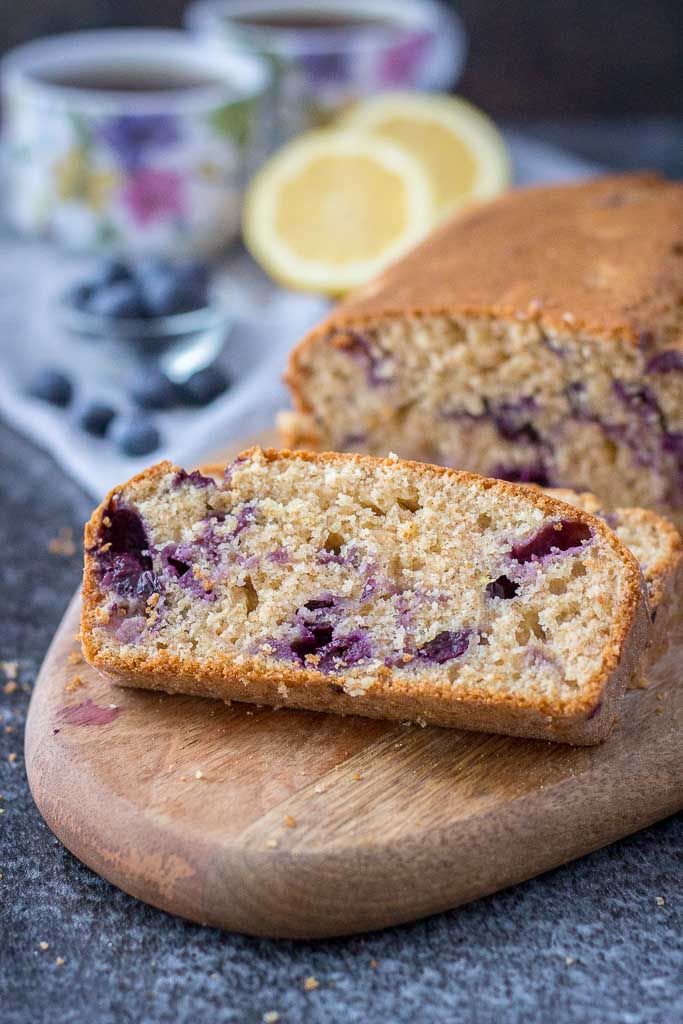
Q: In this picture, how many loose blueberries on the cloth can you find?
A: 5